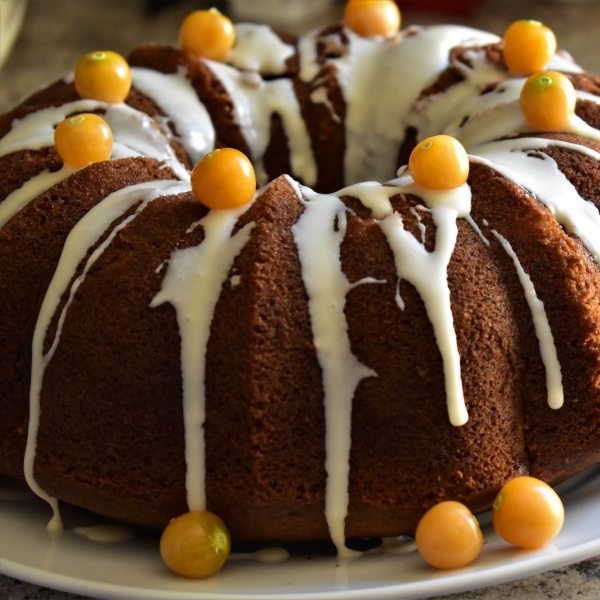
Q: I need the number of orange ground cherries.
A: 11